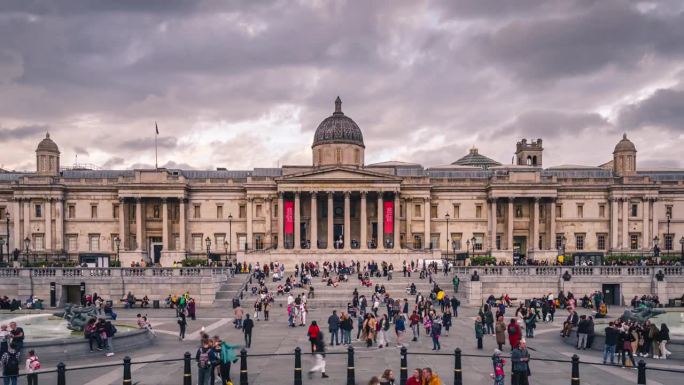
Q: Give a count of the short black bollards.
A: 10